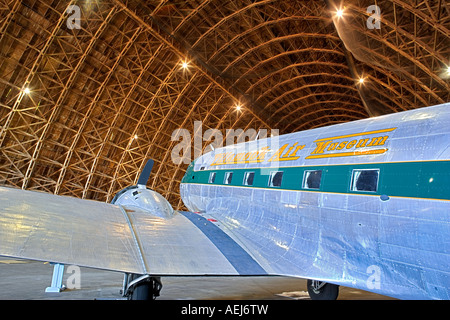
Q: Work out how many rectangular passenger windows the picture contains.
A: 6